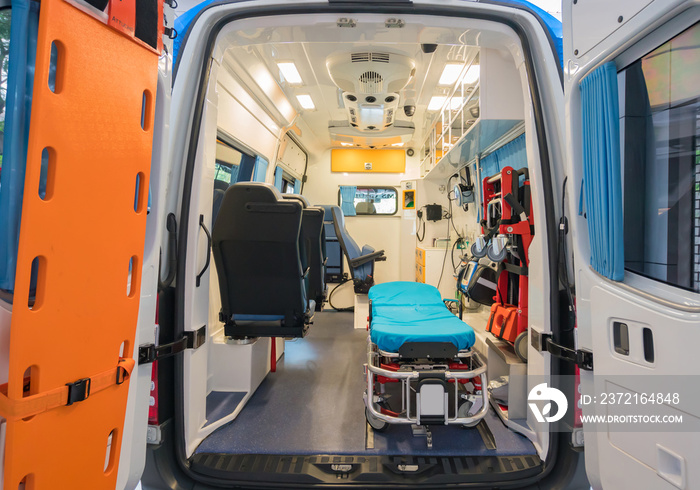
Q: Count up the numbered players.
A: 0